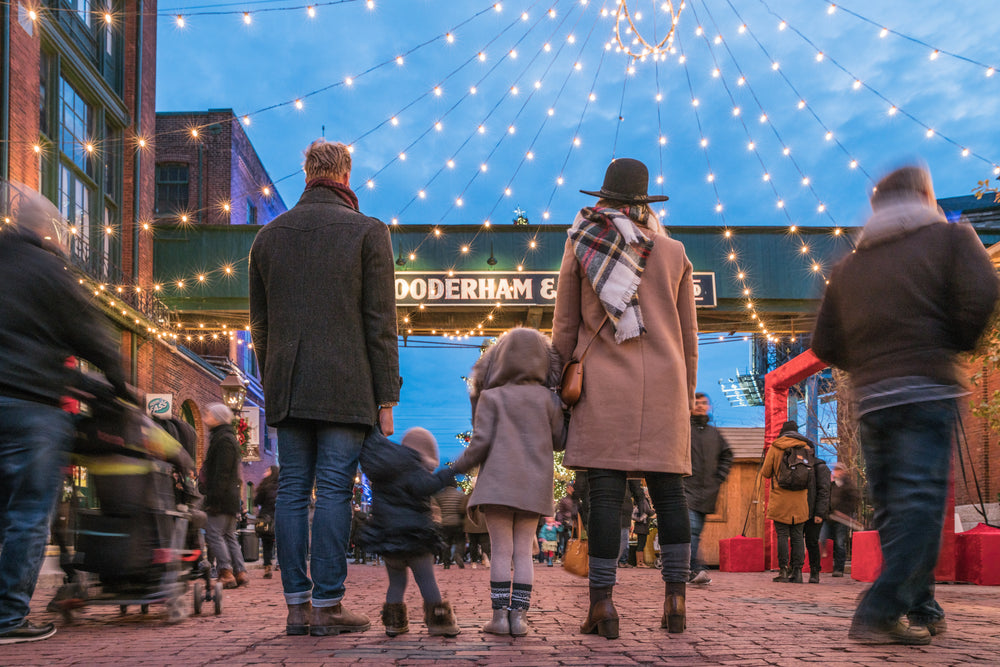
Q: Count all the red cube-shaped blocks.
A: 4